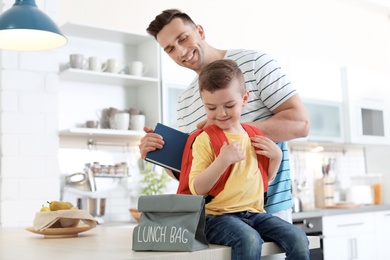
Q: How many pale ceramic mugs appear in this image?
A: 6